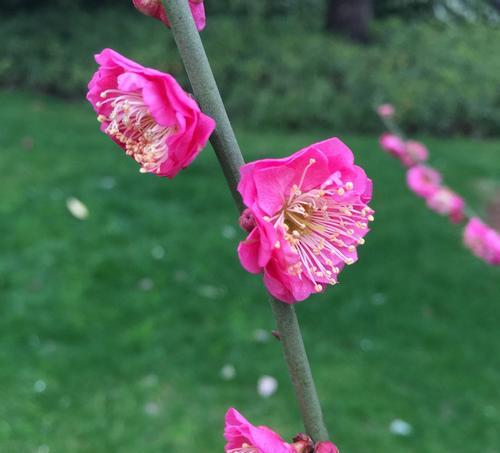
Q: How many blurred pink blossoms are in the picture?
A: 6